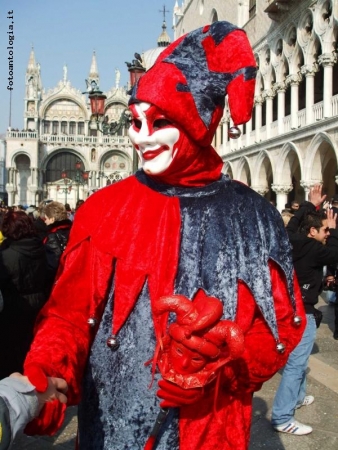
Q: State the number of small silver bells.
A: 5